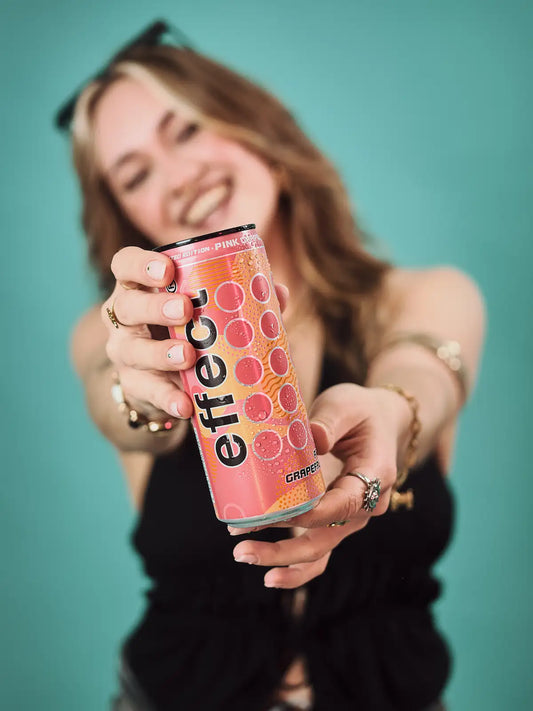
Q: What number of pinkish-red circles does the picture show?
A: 10